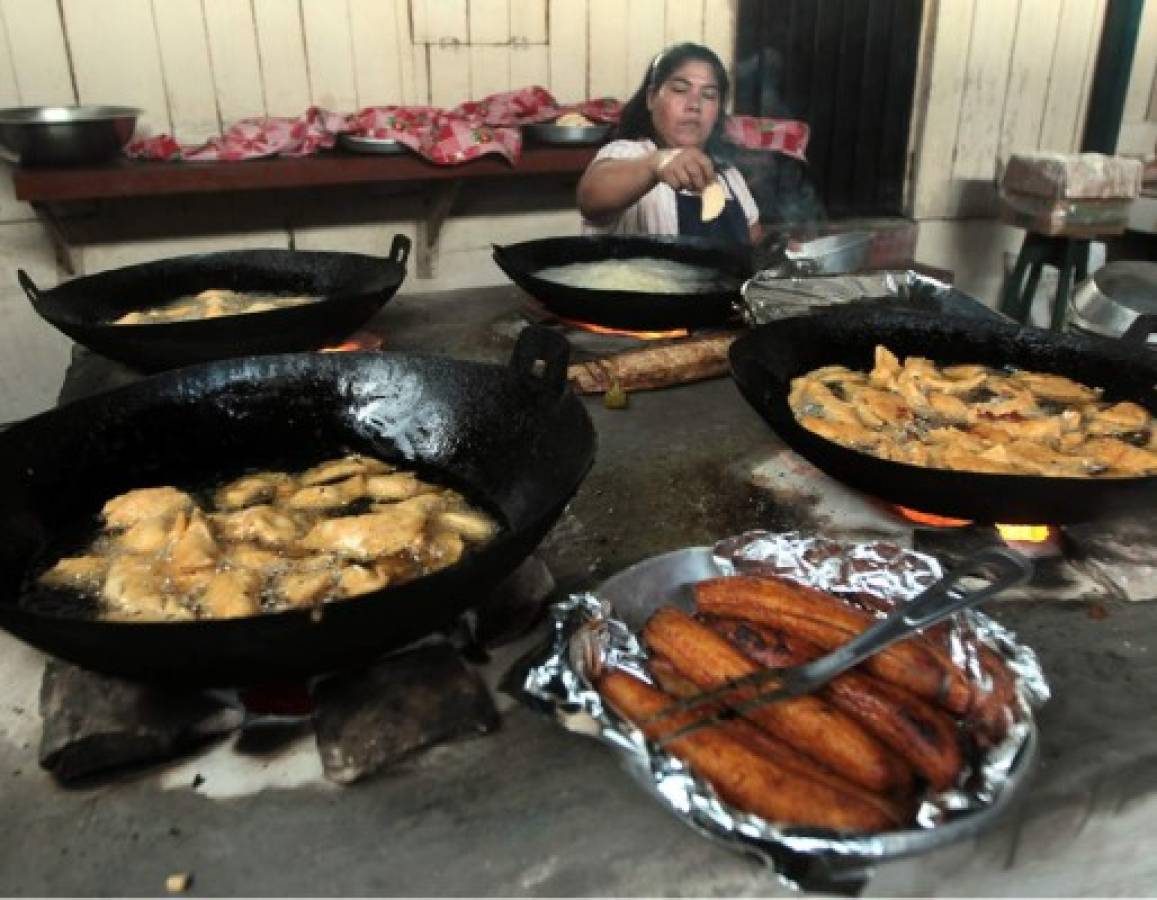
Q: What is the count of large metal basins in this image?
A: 4